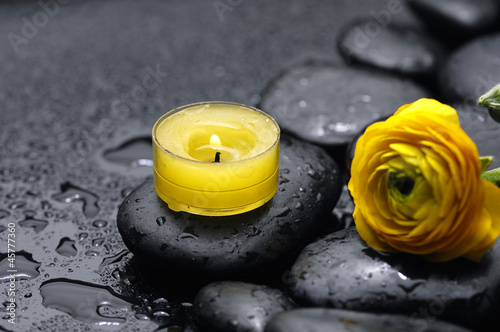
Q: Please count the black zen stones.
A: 9